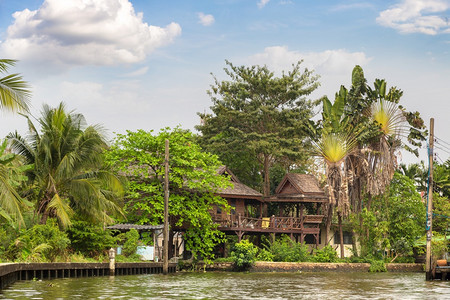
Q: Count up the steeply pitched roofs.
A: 2